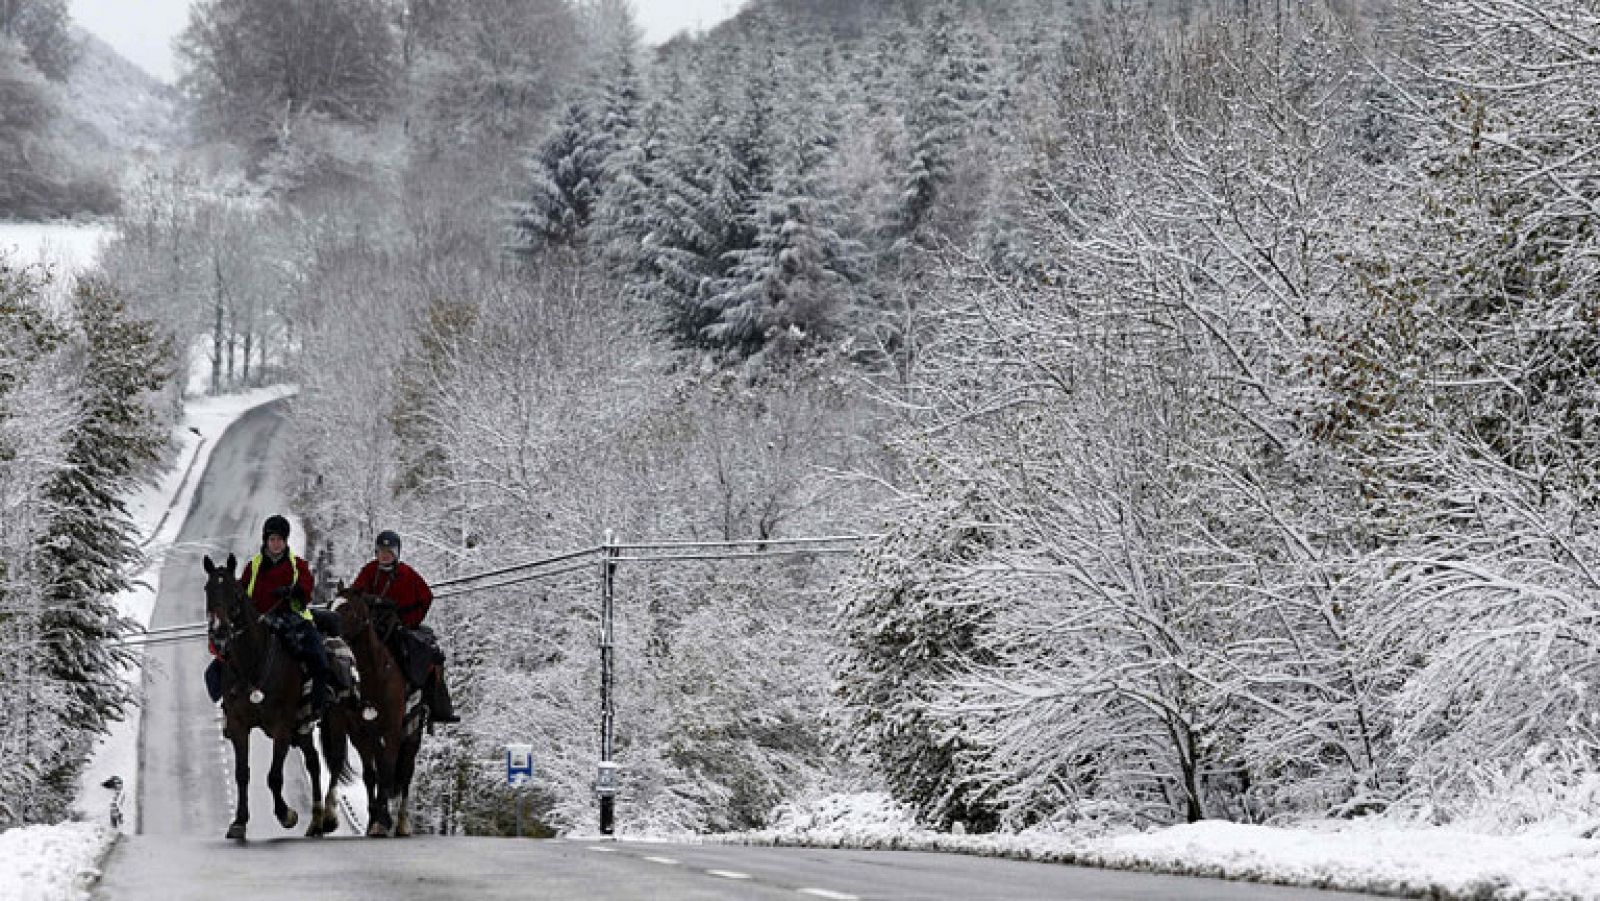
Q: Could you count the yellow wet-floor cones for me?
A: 0